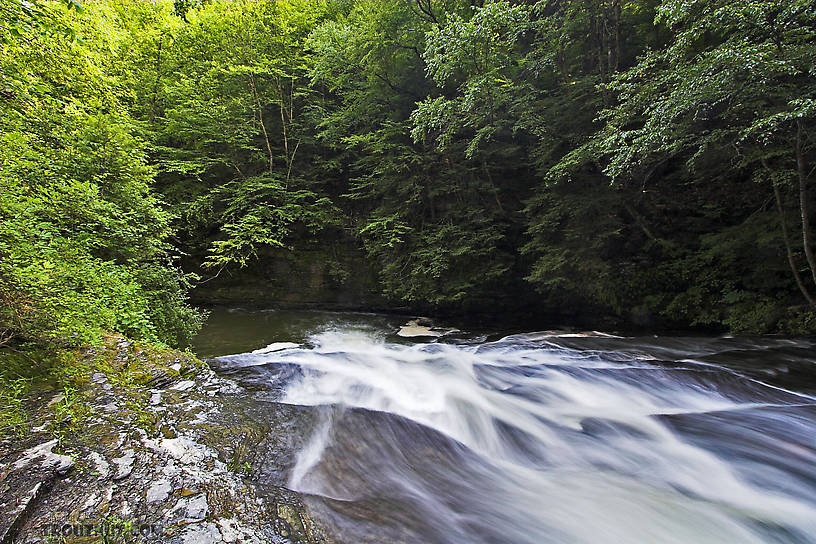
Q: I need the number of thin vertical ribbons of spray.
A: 1